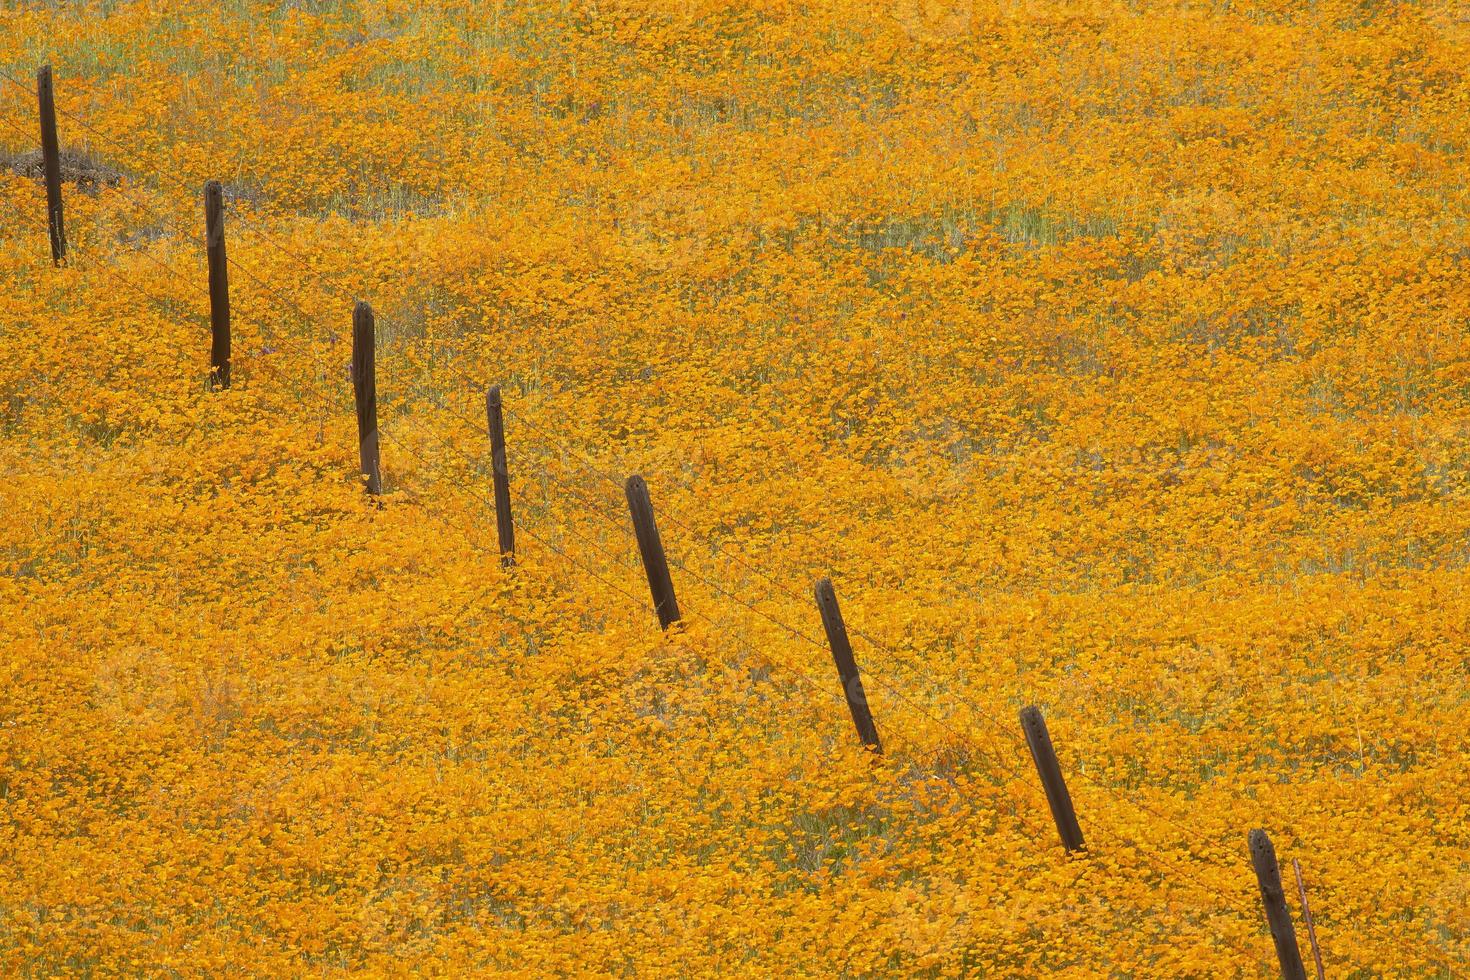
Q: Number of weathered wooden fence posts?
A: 8